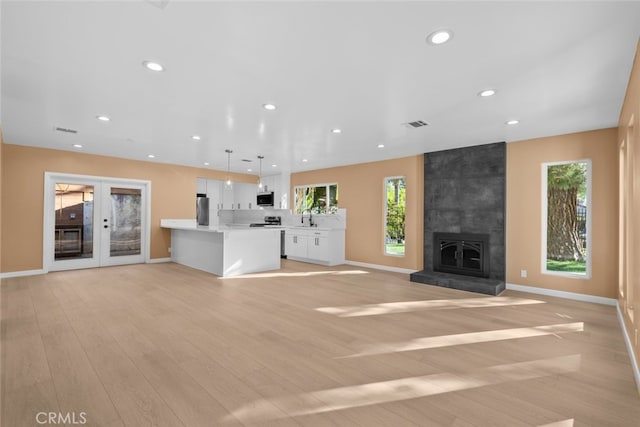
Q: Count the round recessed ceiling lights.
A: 15